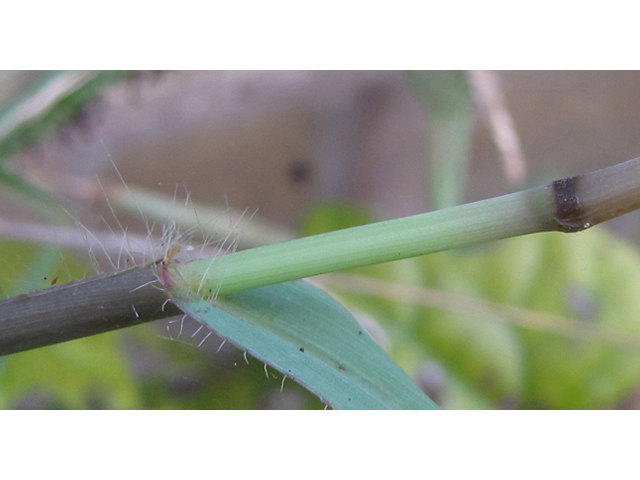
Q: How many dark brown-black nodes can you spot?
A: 1